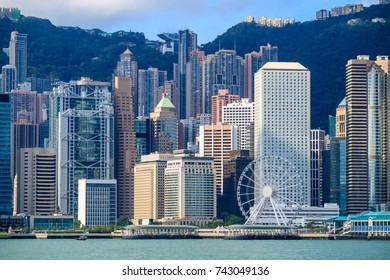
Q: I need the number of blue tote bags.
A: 0